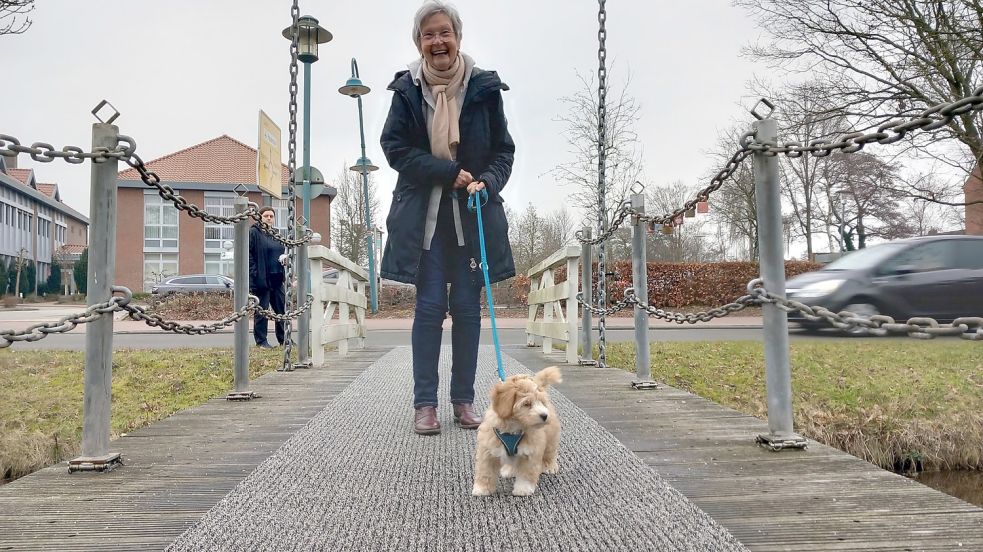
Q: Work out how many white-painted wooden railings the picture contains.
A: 2